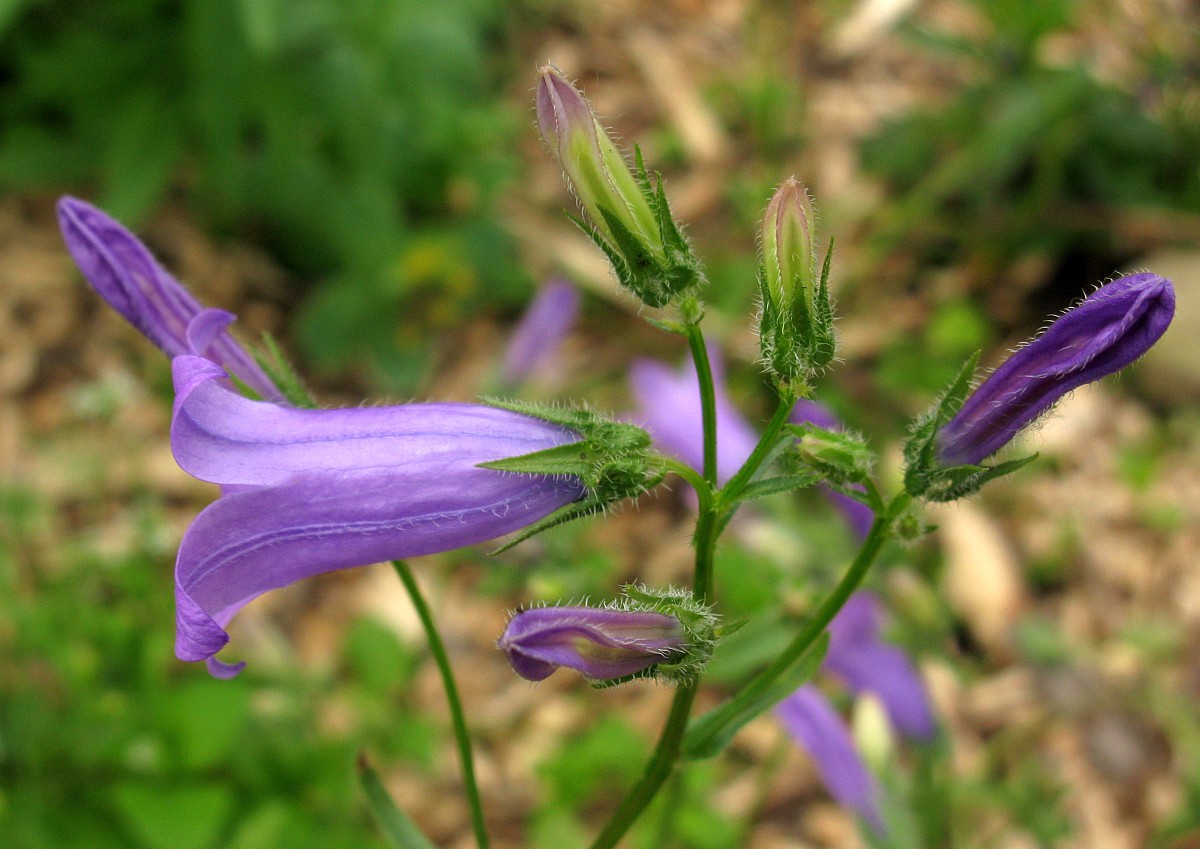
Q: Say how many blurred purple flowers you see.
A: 5